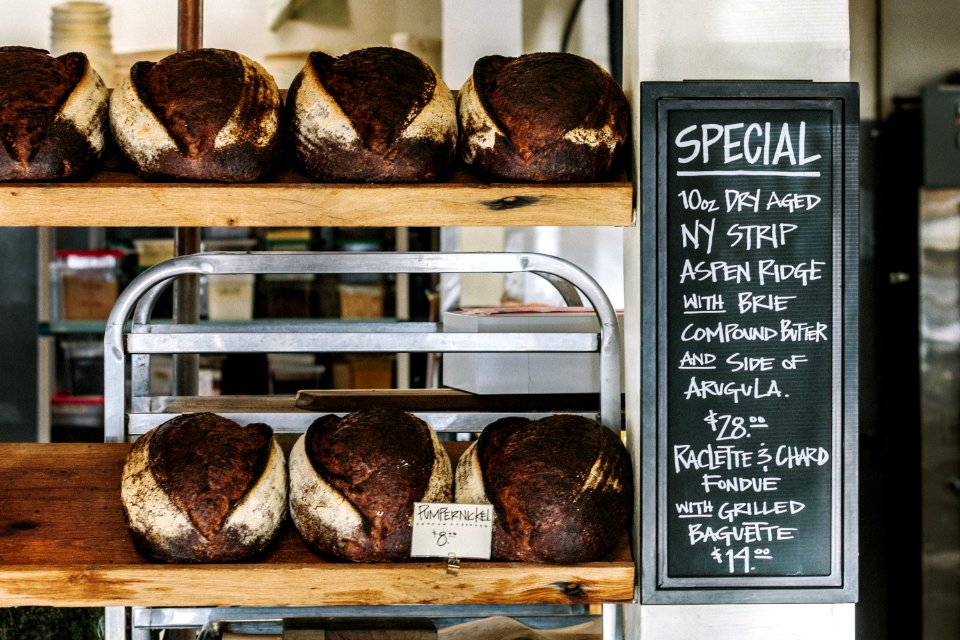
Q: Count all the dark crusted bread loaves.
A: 7